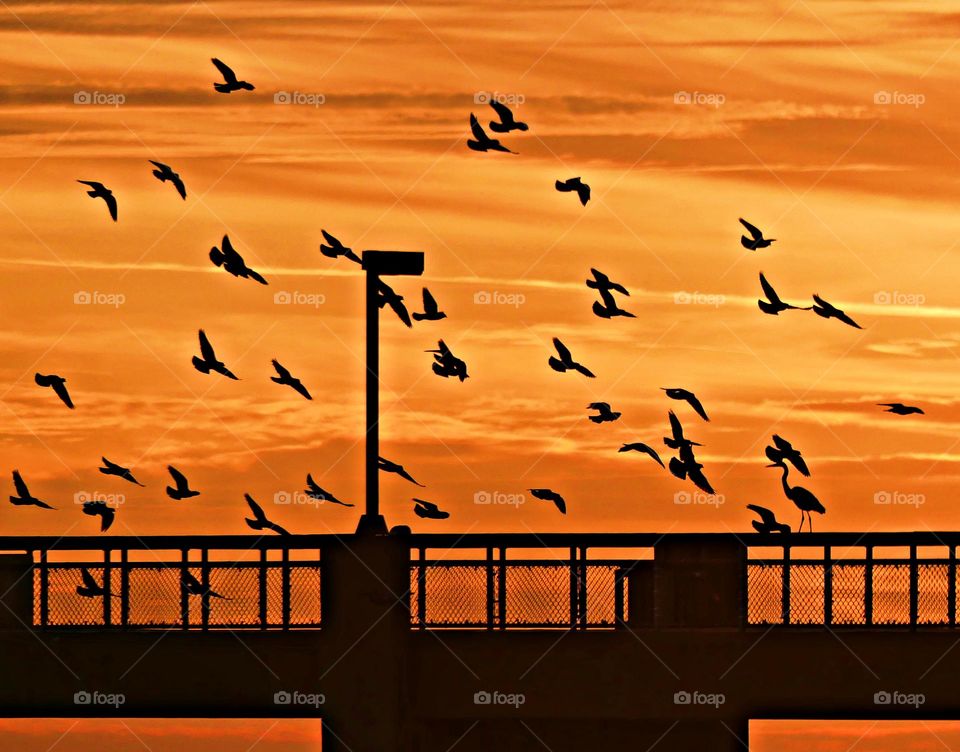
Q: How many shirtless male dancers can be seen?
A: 0